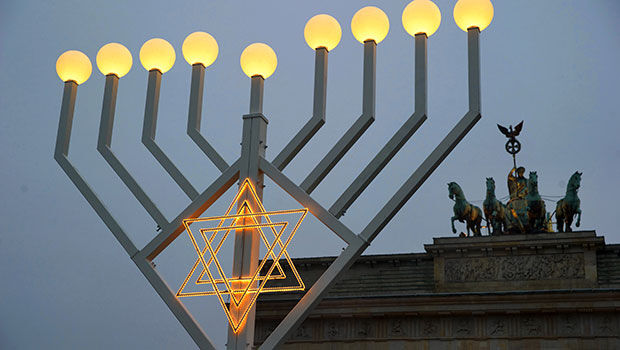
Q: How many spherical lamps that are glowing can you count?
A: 9